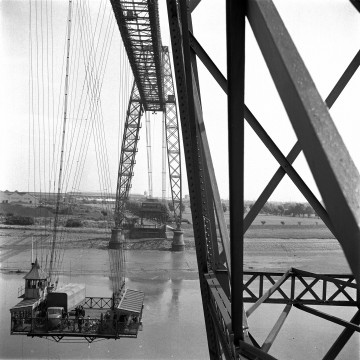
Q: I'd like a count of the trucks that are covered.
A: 1